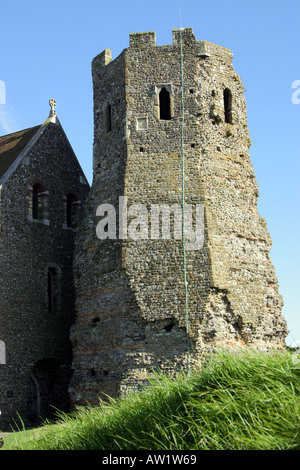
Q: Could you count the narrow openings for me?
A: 6